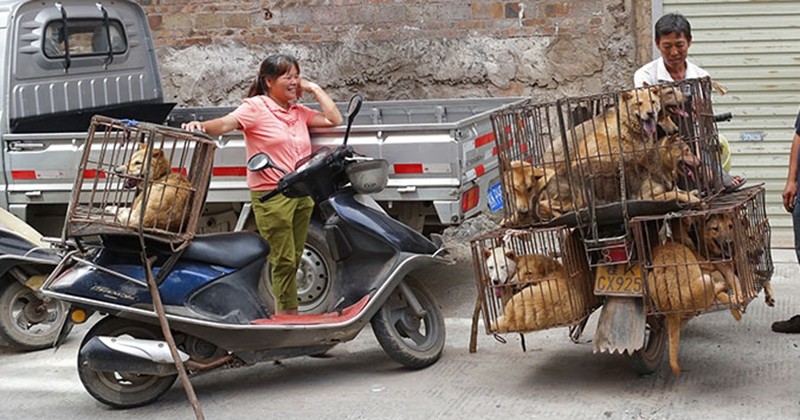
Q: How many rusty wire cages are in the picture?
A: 4